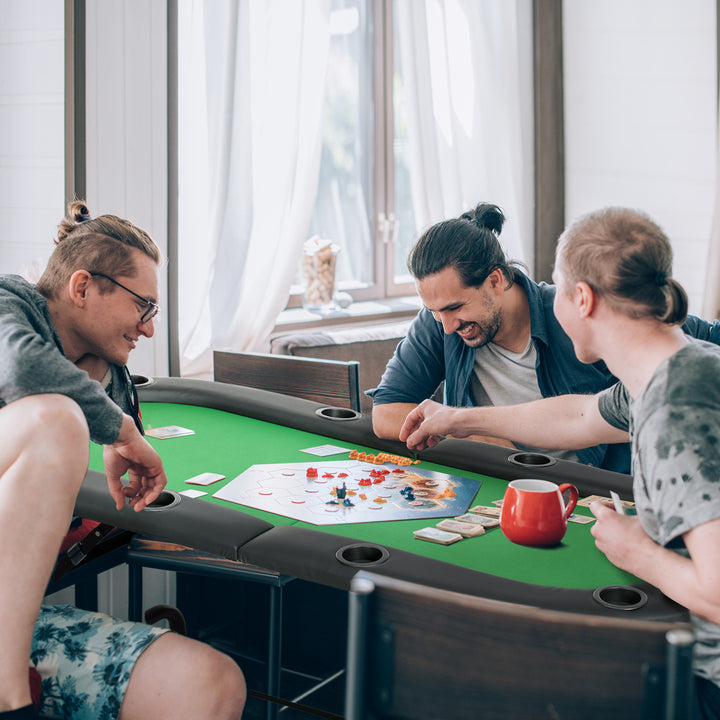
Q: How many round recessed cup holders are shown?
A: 6